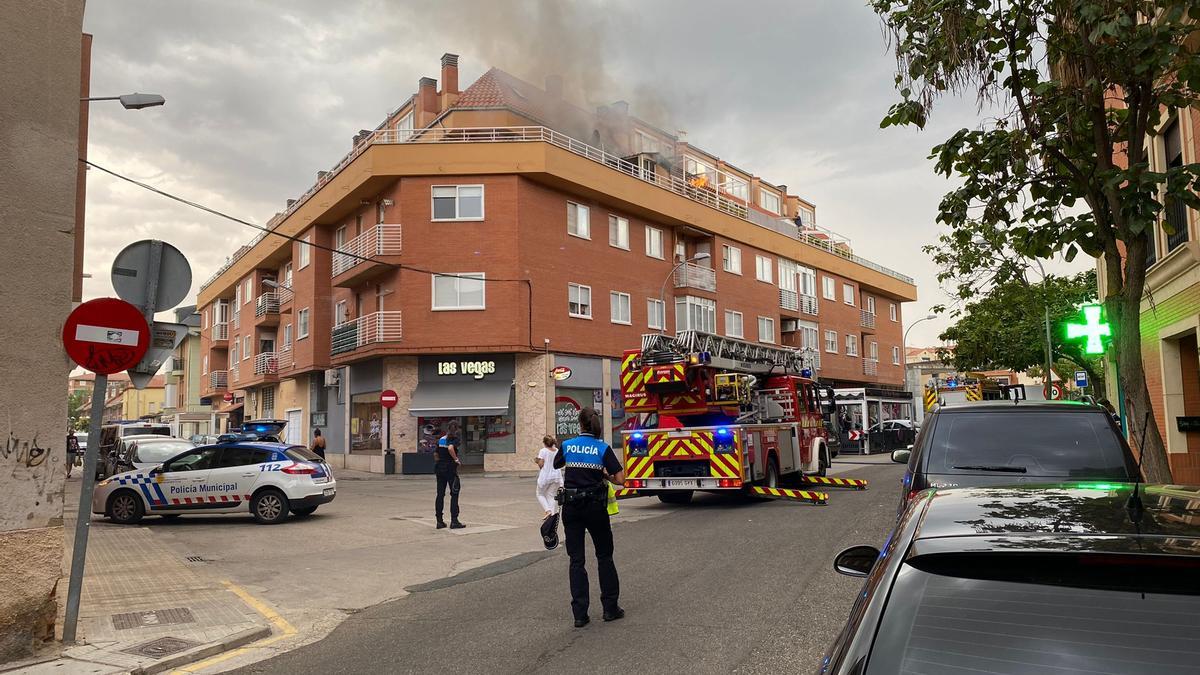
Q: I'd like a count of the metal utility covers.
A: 2